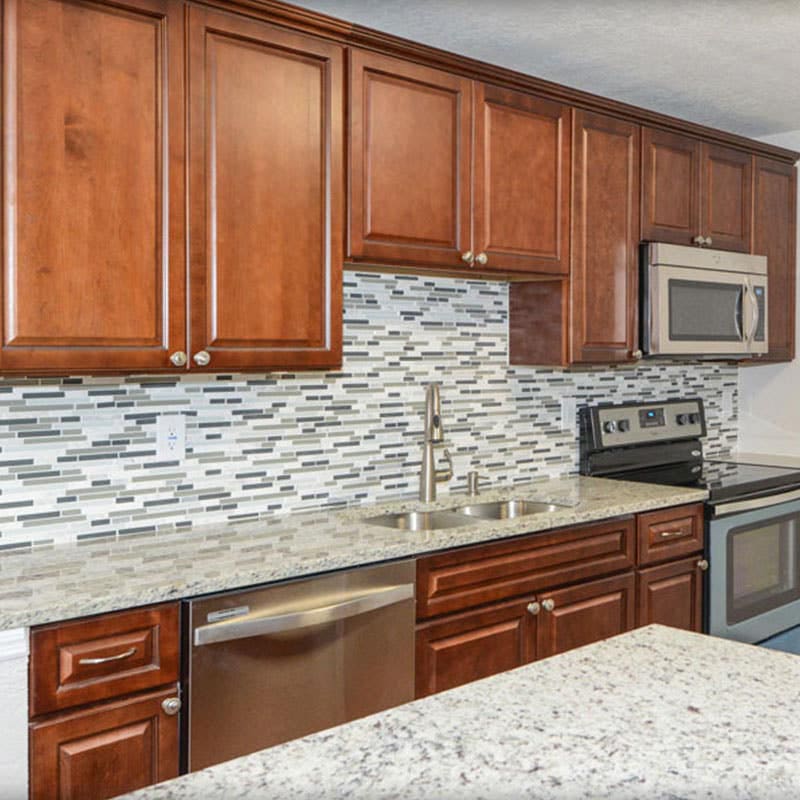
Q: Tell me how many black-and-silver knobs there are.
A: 4